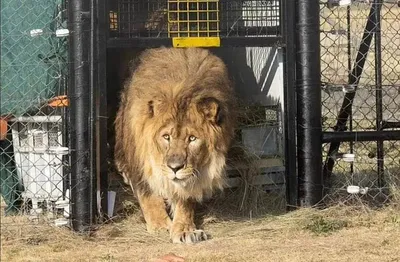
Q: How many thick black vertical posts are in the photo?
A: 2